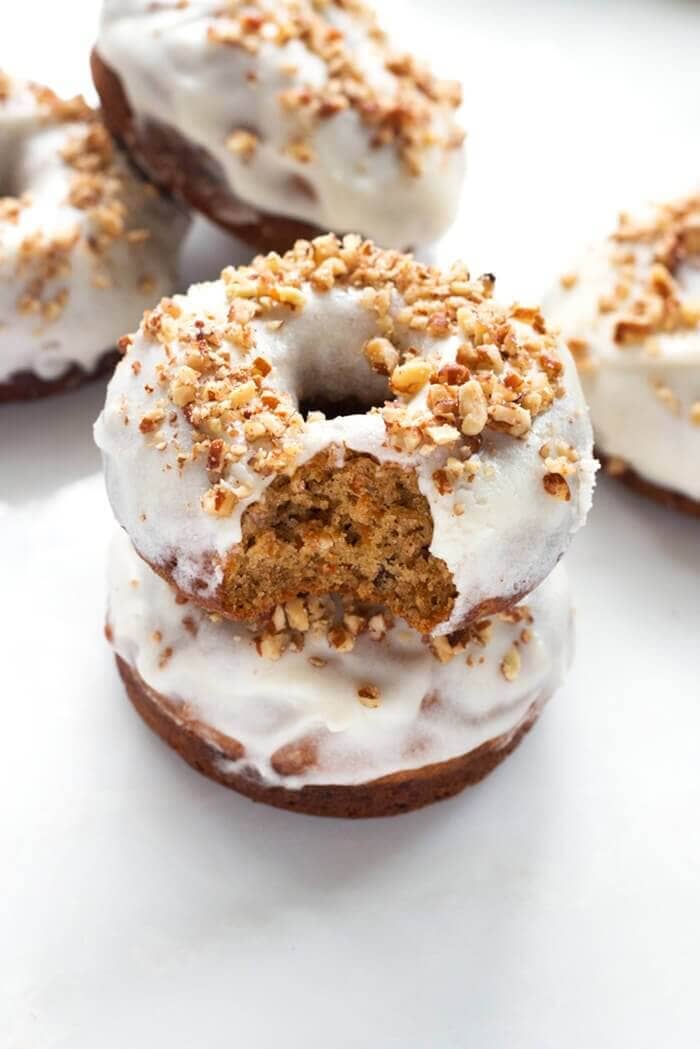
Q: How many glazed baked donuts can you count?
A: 5